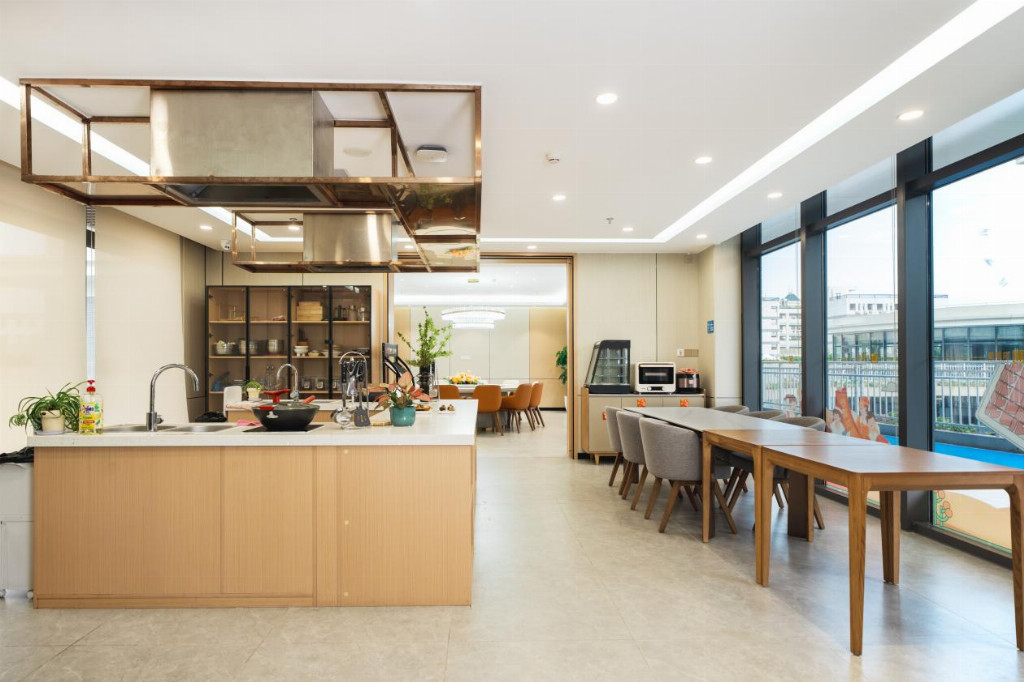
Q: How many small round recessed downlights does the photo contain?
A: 11